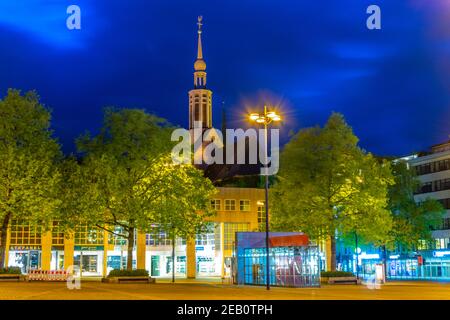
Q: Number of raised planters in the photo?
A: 3